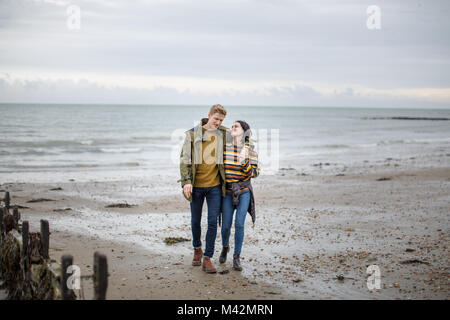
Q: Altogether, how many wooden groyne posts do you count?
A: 7